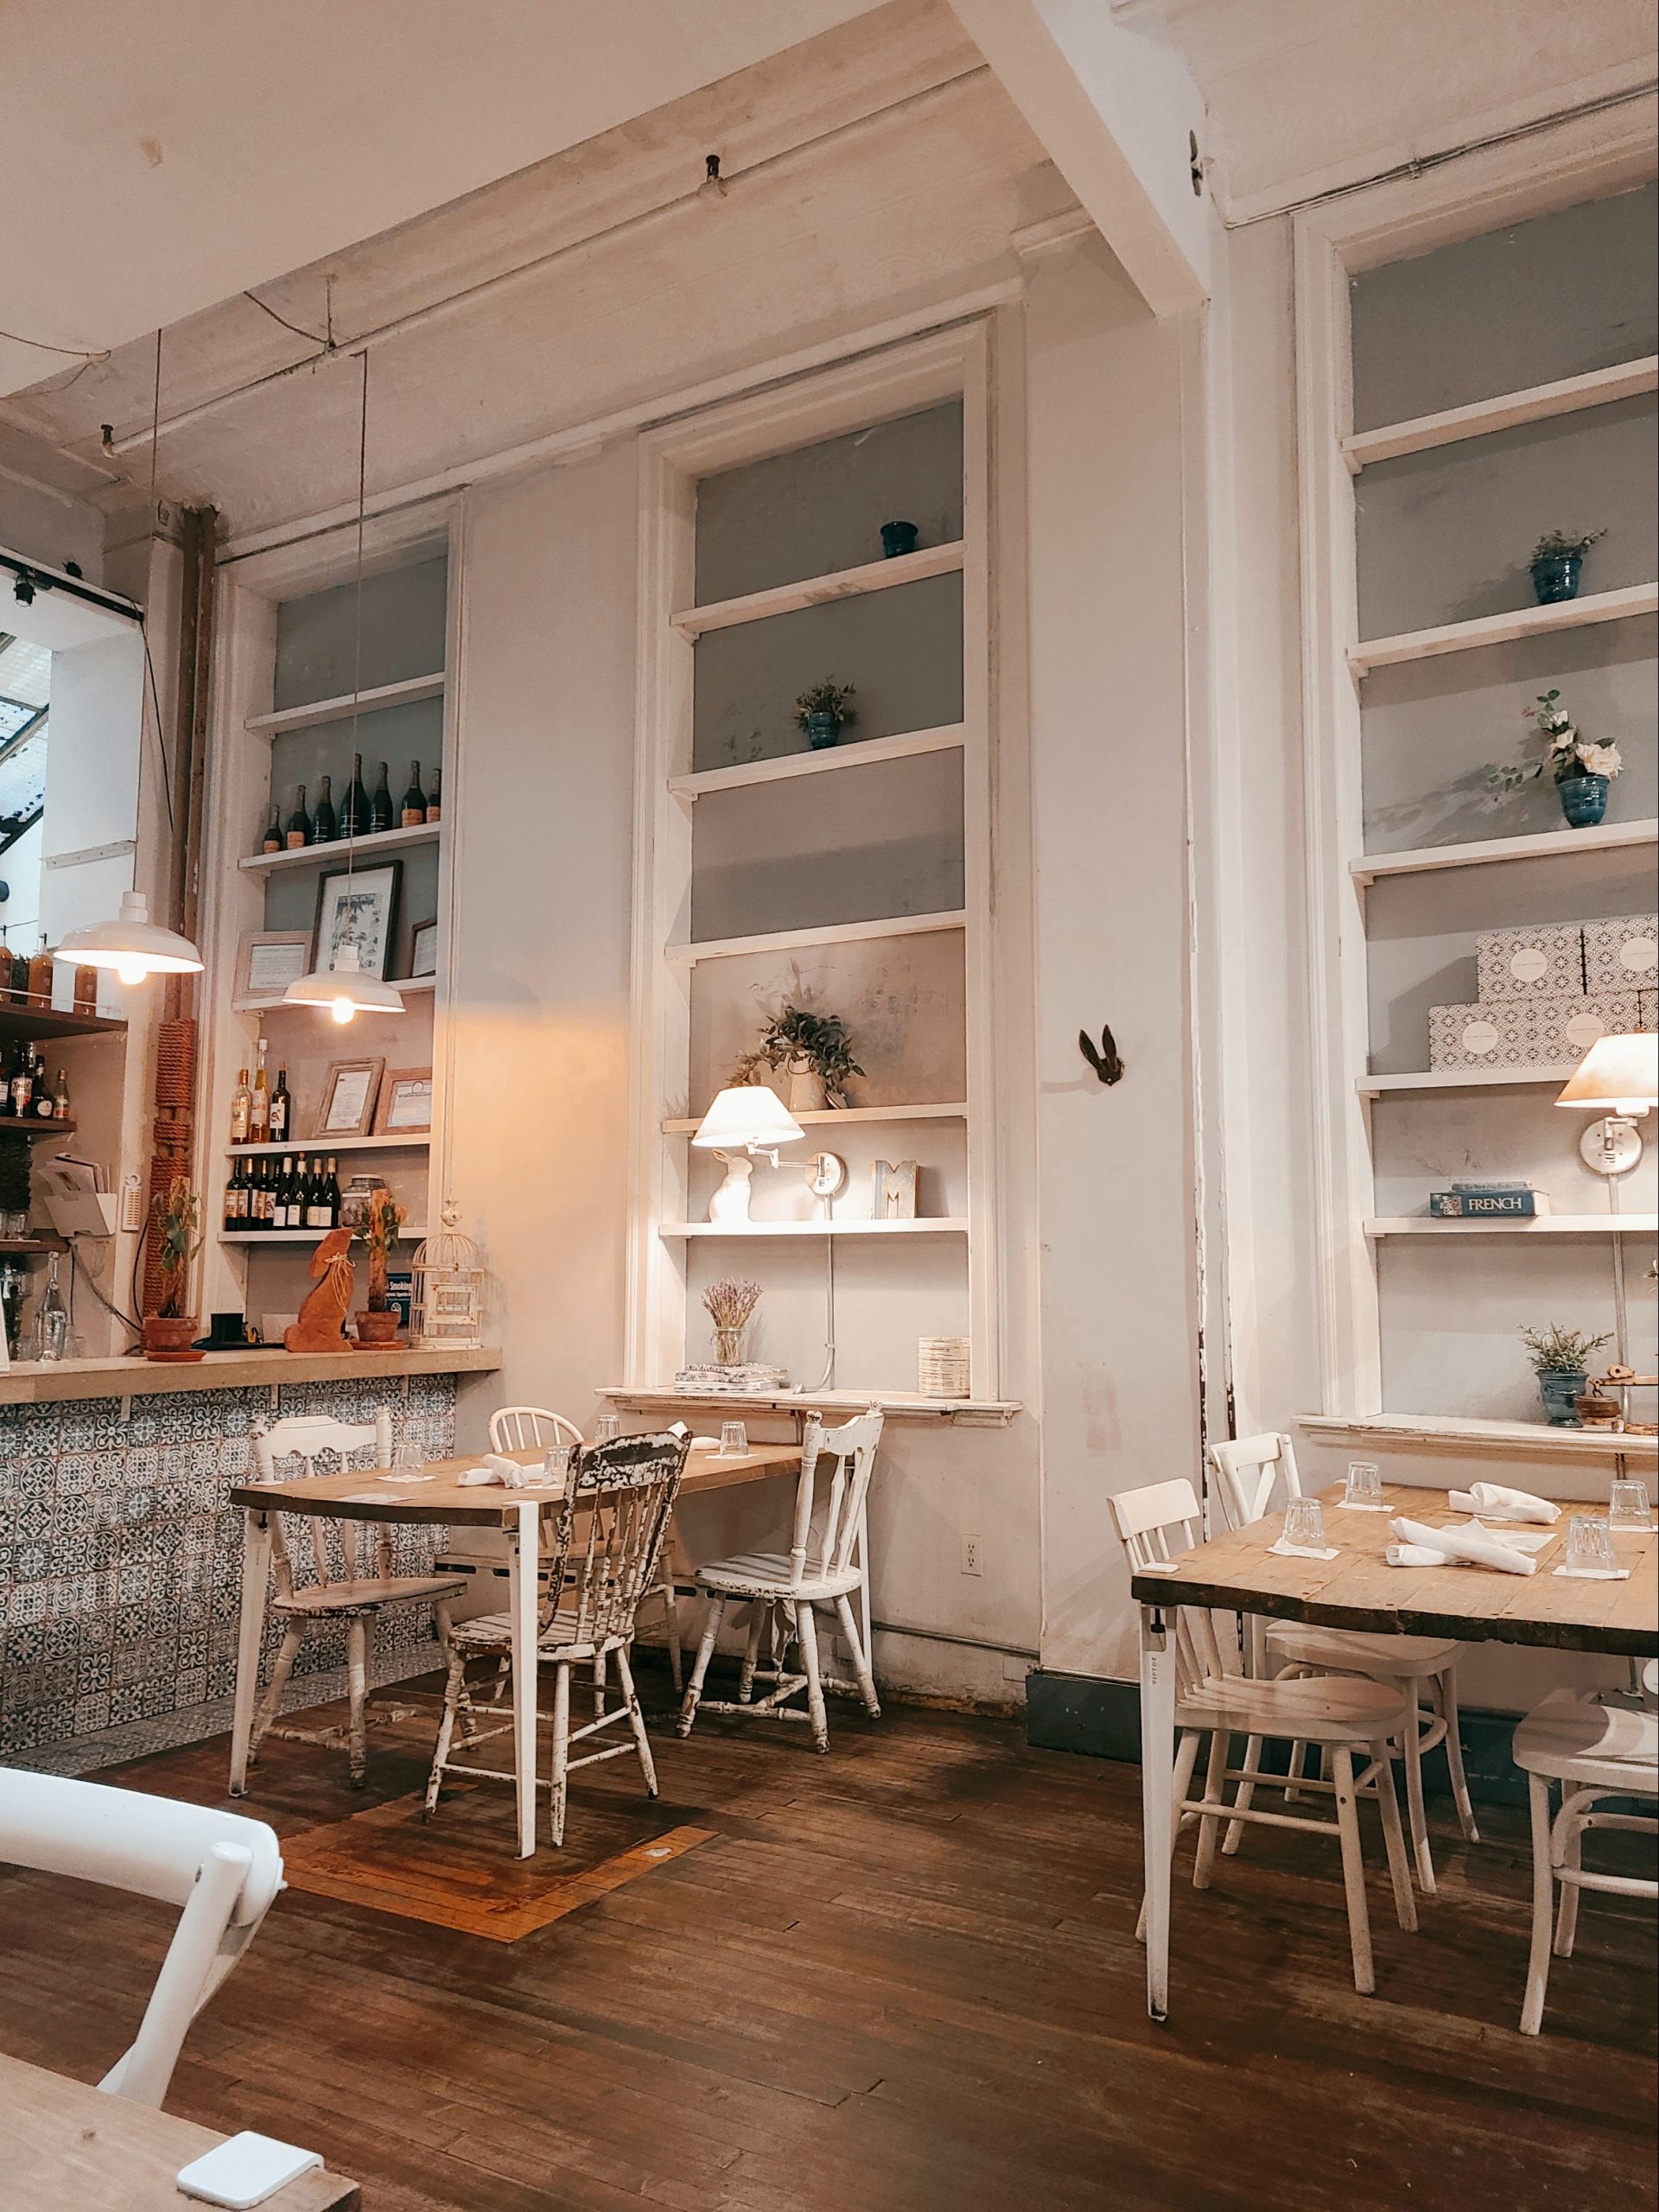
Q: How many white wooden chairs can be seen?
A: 8